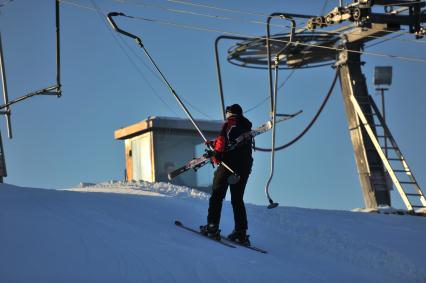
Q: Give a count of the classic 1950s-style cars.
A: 0